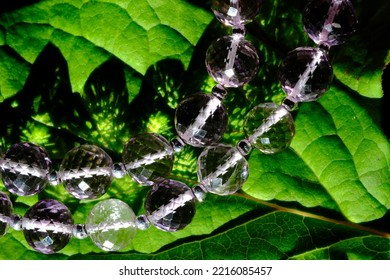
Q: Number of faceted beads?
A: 14